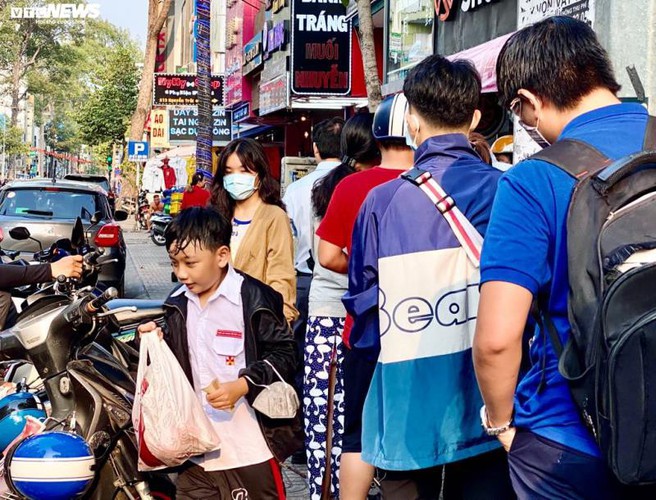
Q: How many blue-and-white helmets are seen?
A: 2